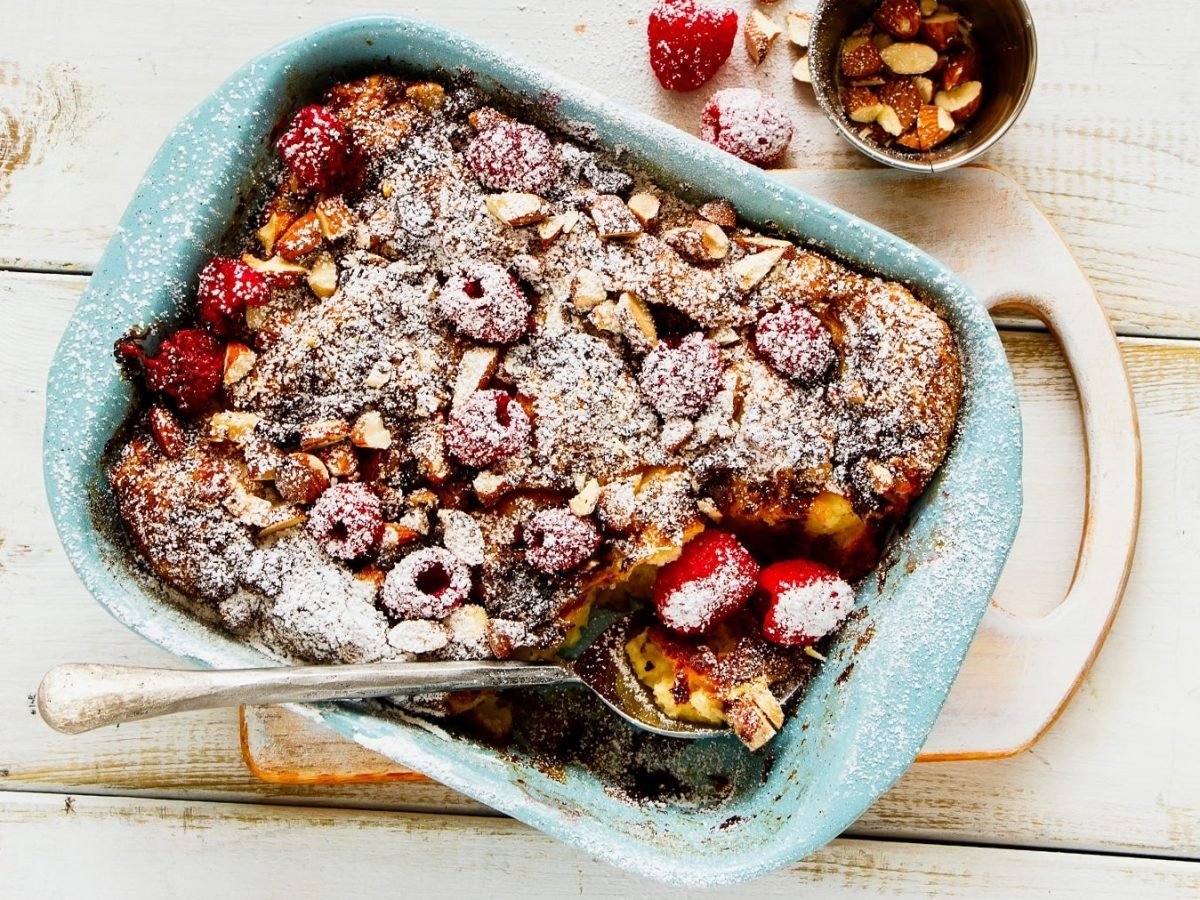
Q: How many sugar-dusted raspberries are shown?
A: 15